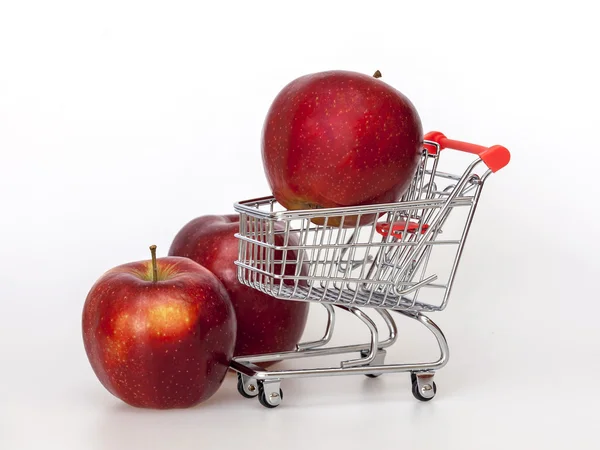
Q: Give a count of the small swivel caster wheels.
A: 4